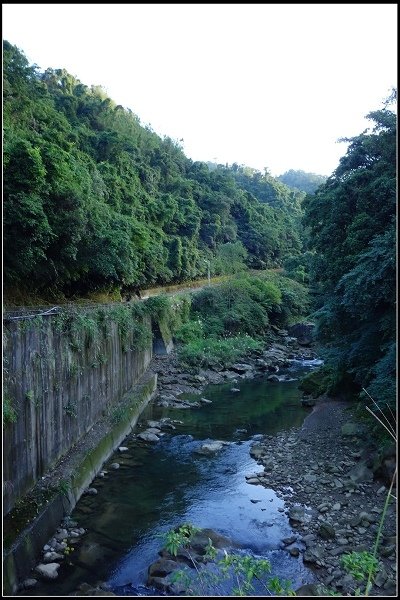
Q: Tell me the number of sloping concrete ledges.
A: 1